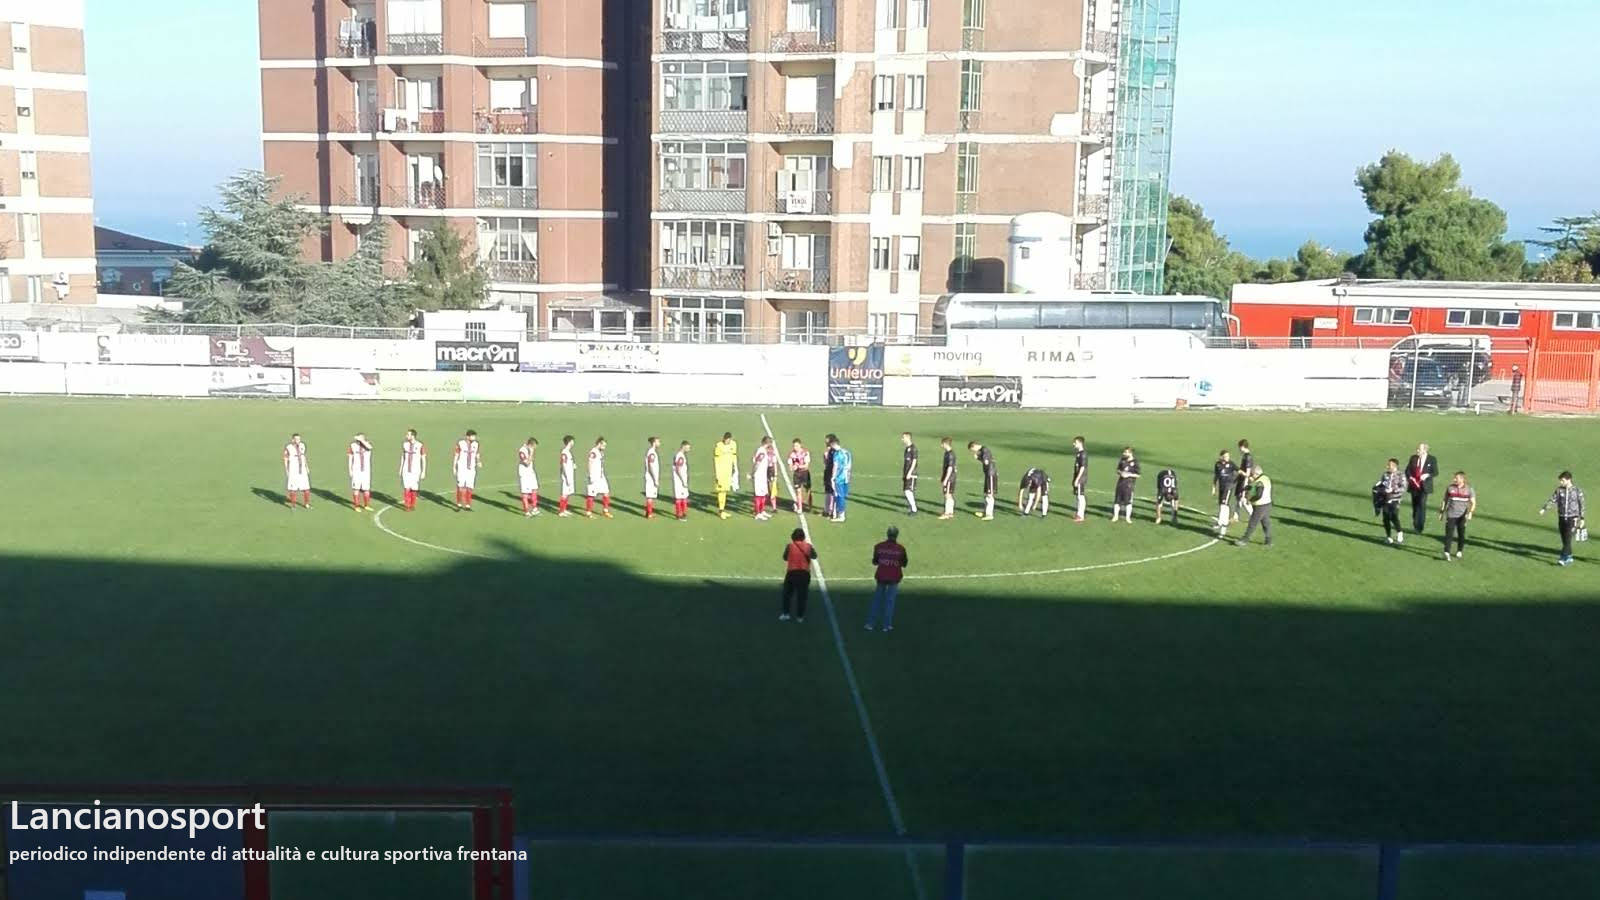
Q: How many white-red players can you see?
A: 10